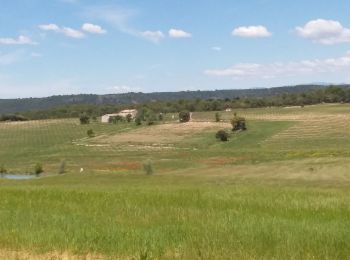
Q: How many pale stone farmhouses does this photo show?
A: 1